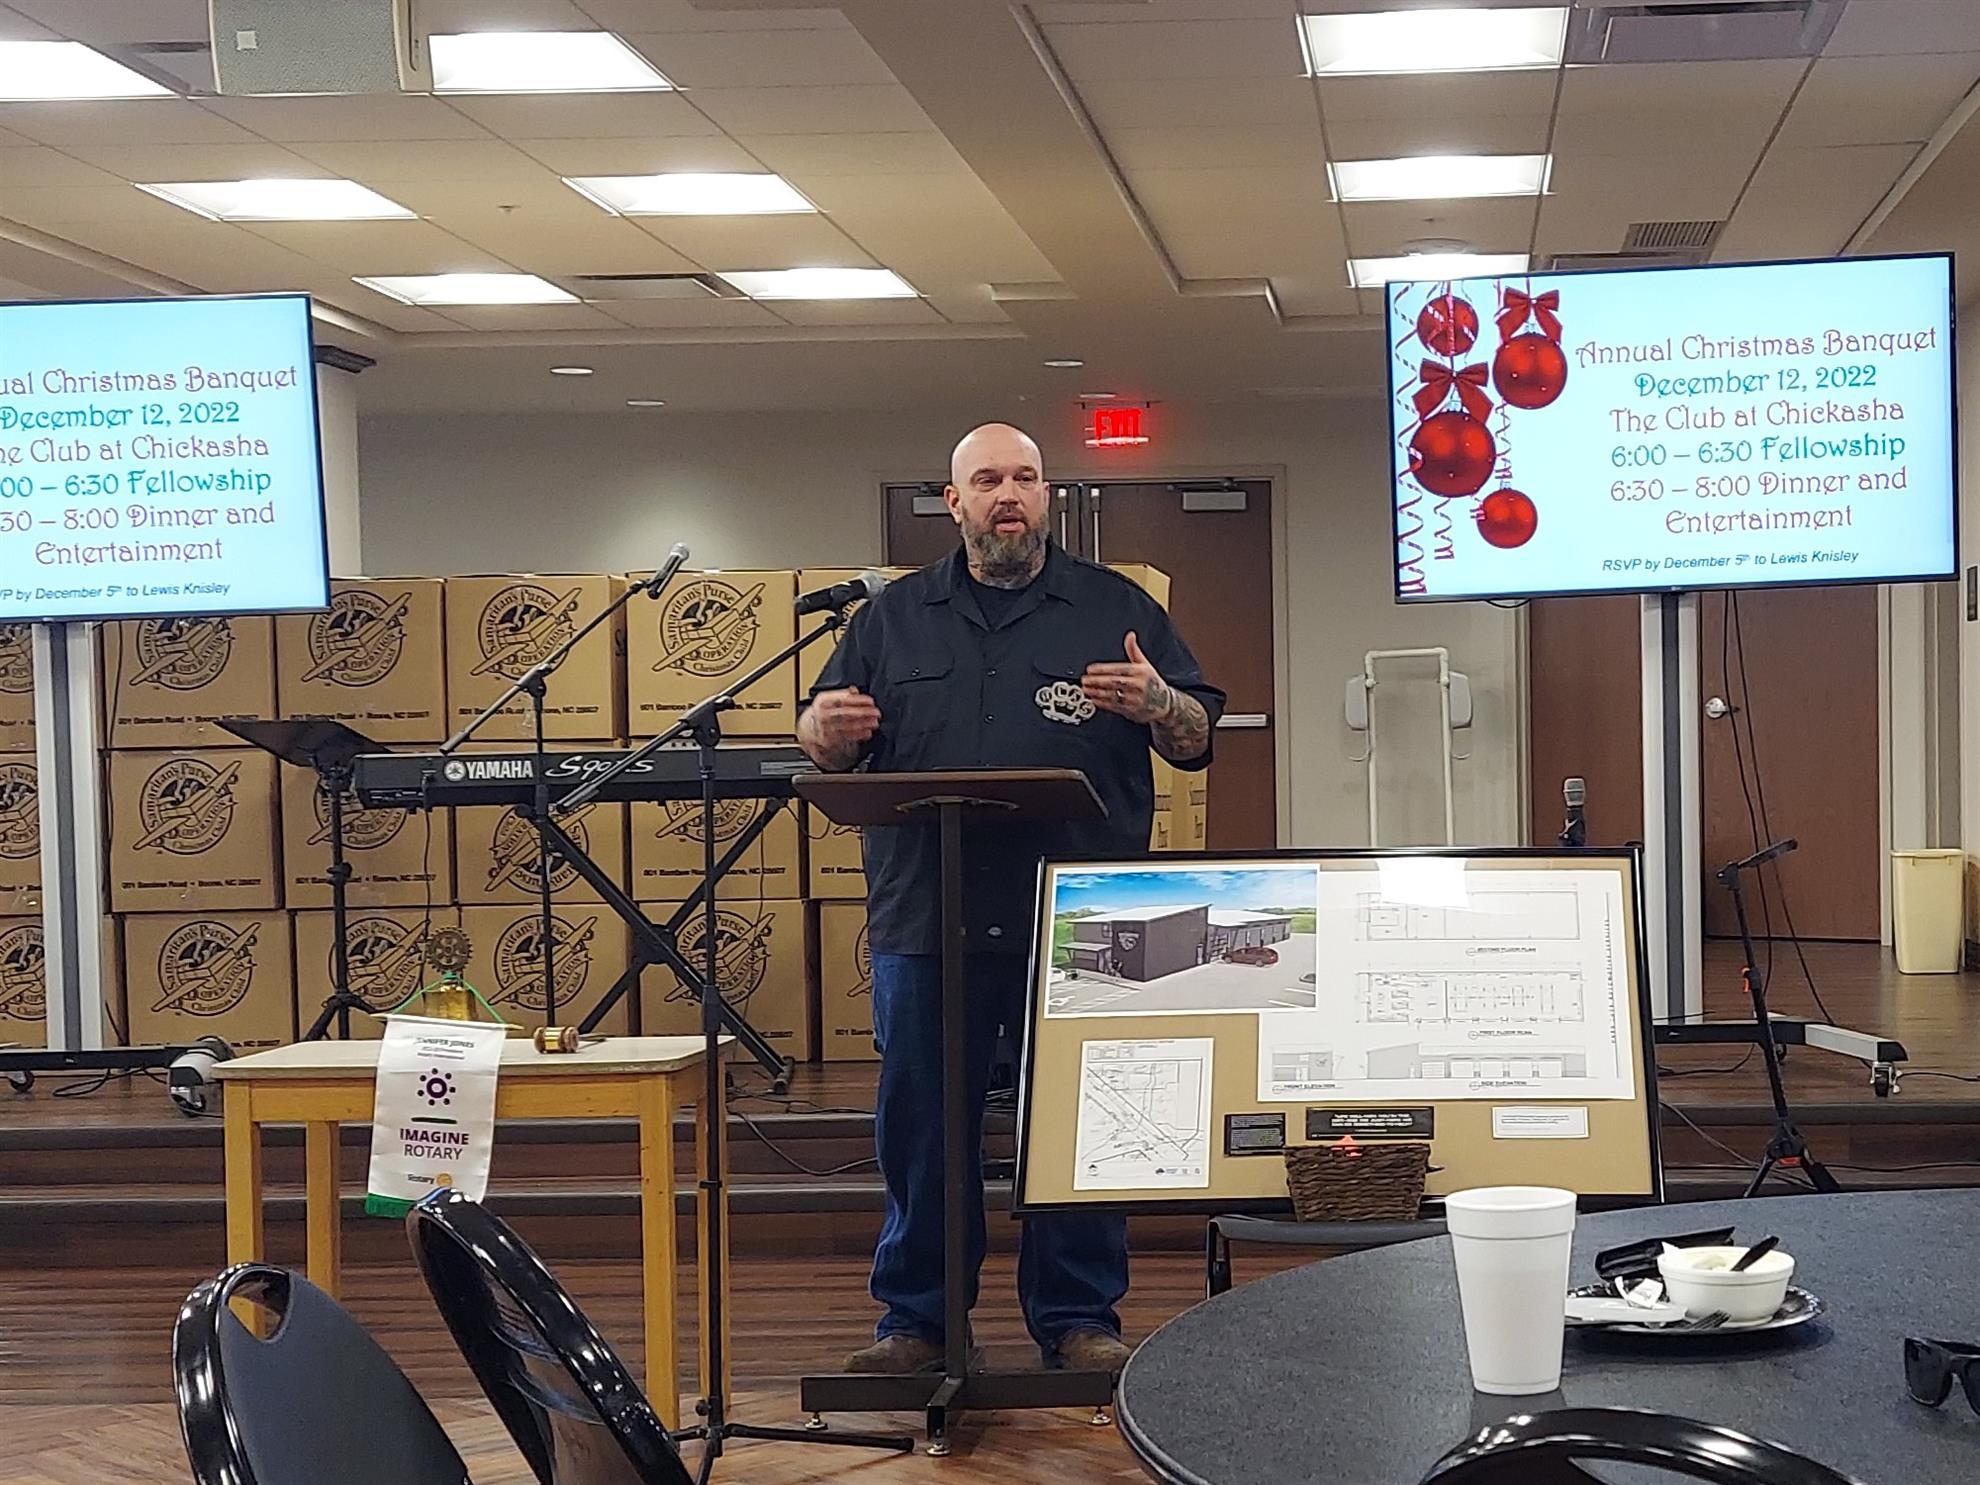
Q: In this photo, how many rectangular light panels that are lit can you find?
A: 9